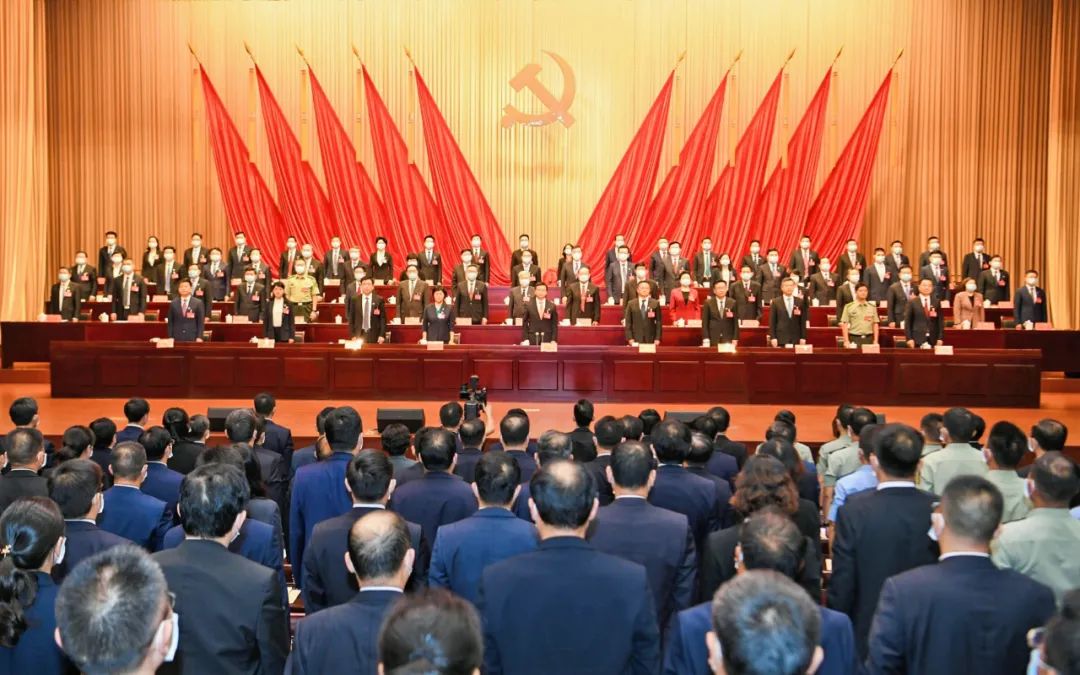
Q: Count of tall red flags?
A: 10